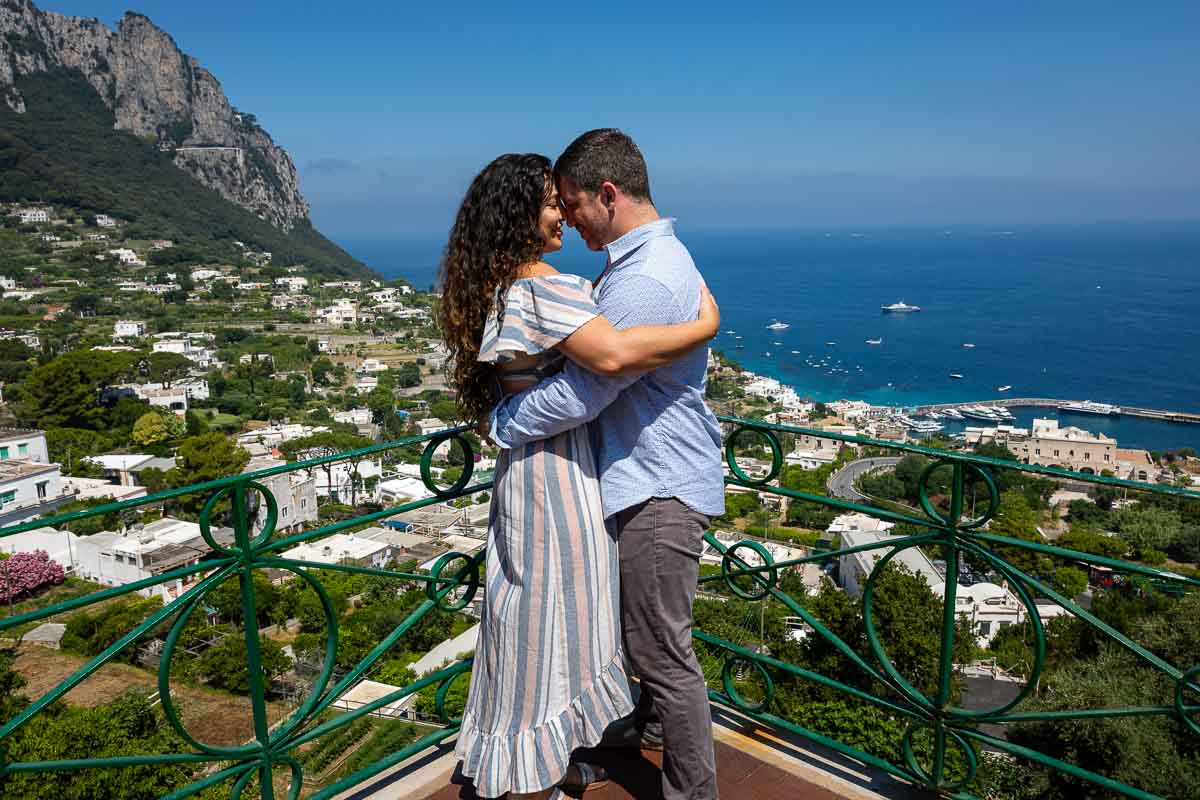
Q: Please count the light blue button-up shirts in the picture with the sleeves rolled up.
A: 1